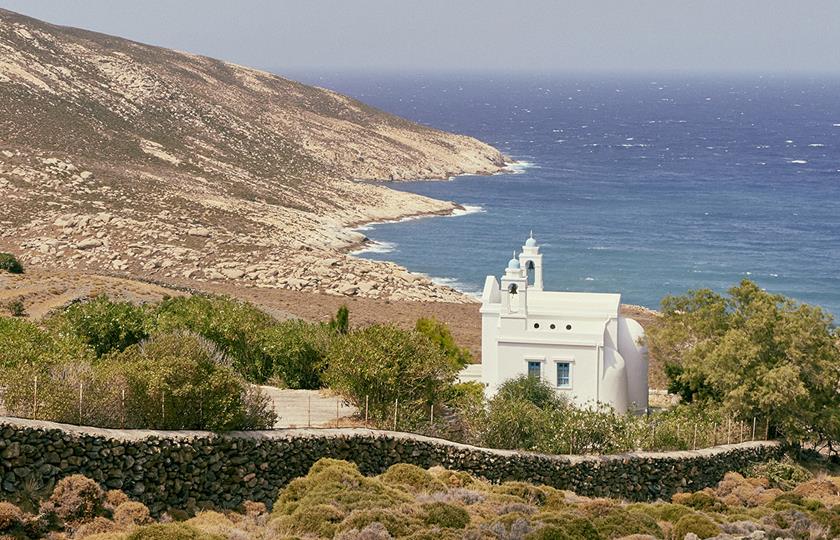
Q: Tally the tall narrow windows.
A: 2